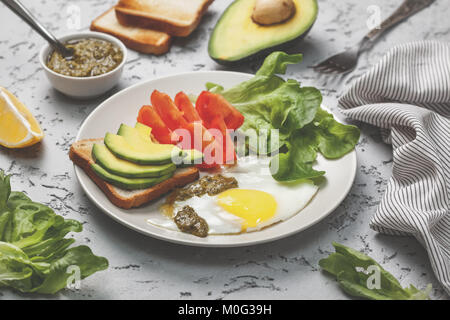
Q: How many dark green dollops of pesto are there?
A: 2